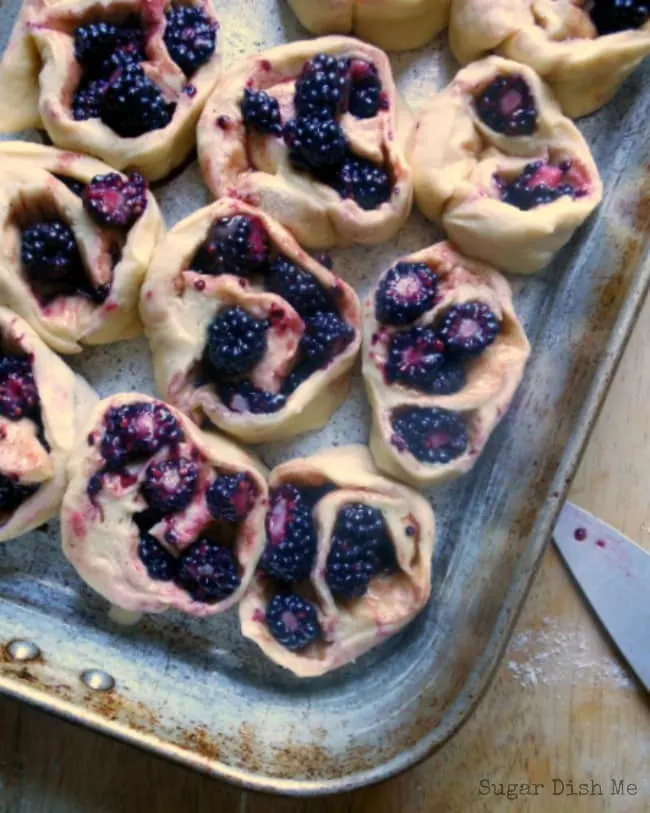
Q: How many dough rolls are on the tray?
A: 11